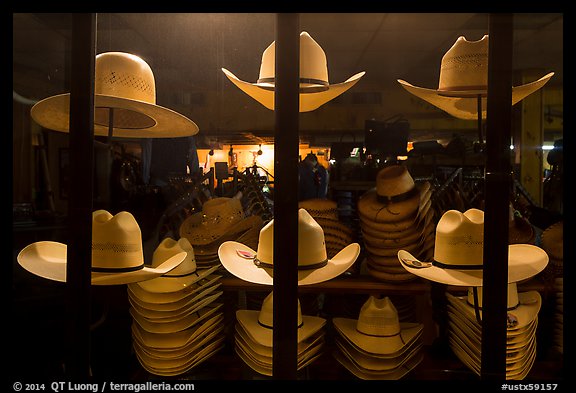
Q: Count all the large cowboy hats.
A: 6